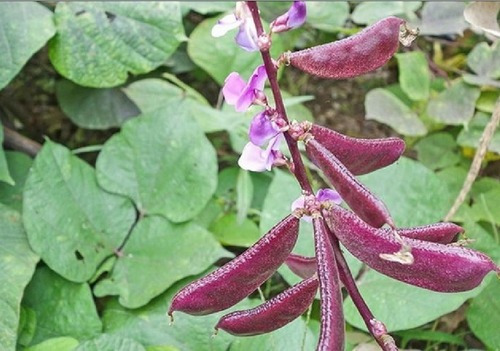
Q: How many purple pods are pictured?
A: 9